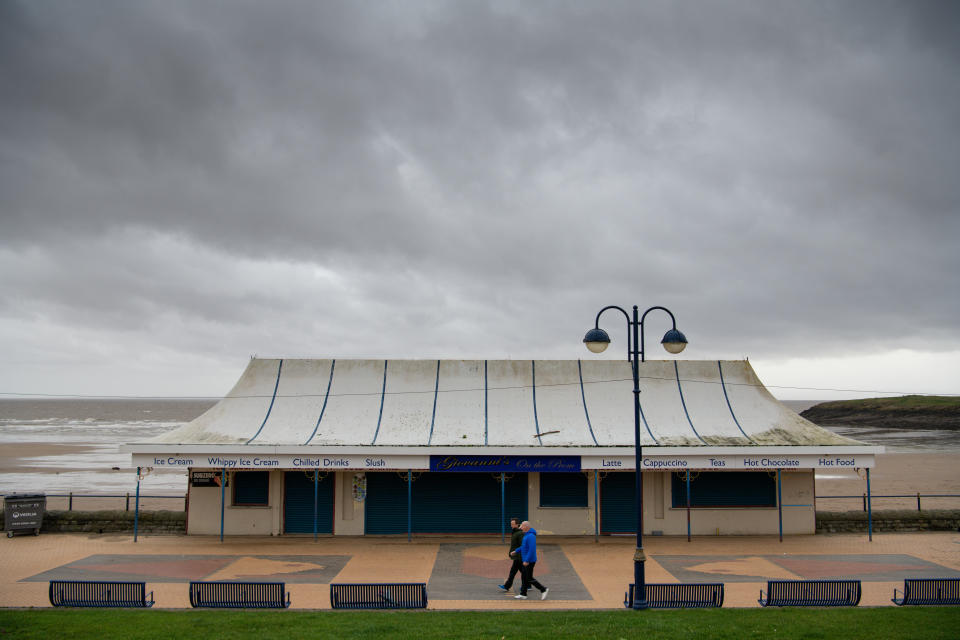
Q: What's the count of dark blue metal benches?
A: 6